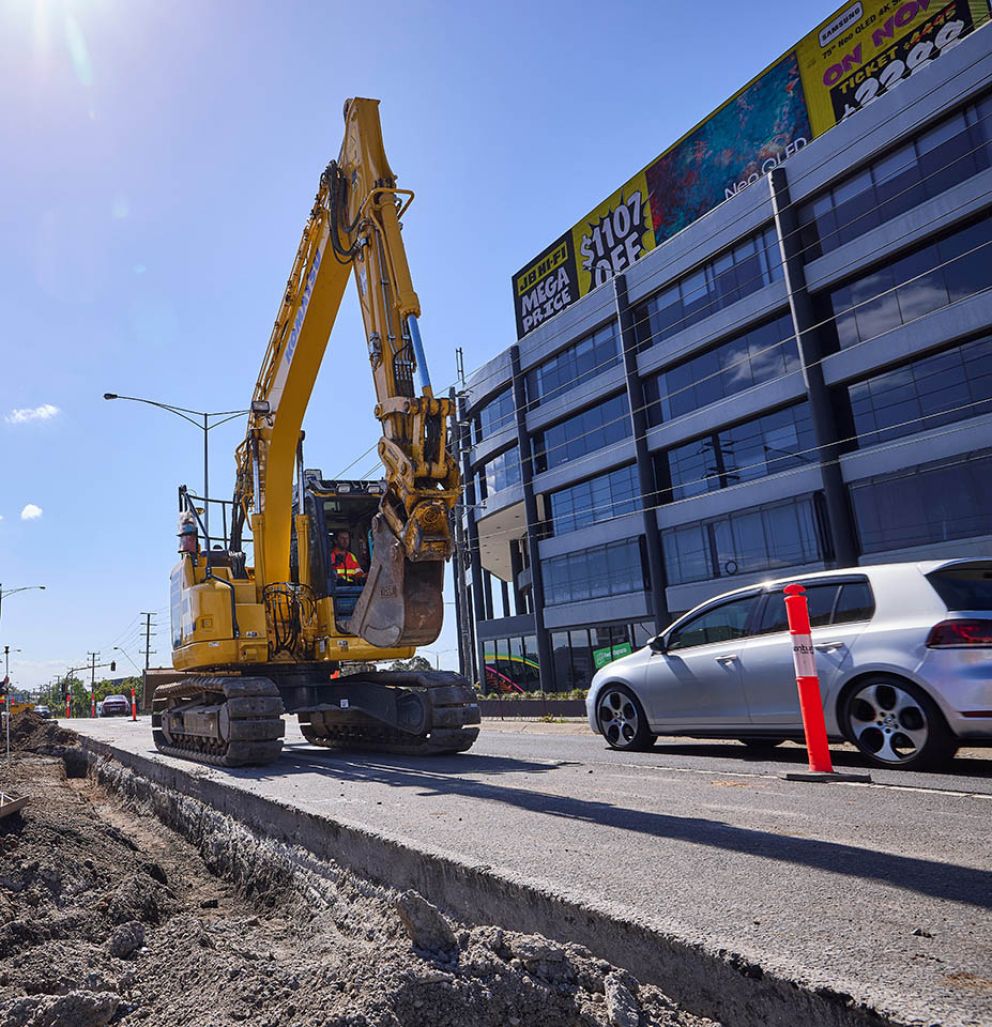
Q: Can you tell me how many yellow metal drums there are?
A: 0